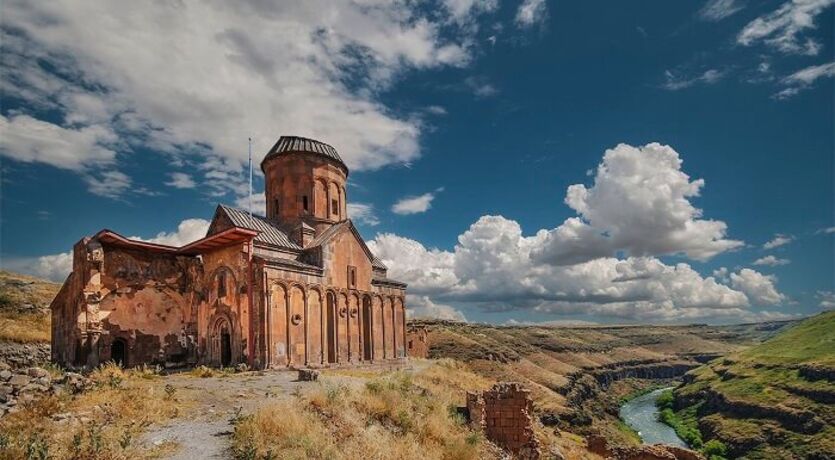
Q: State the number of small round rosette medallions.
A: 3